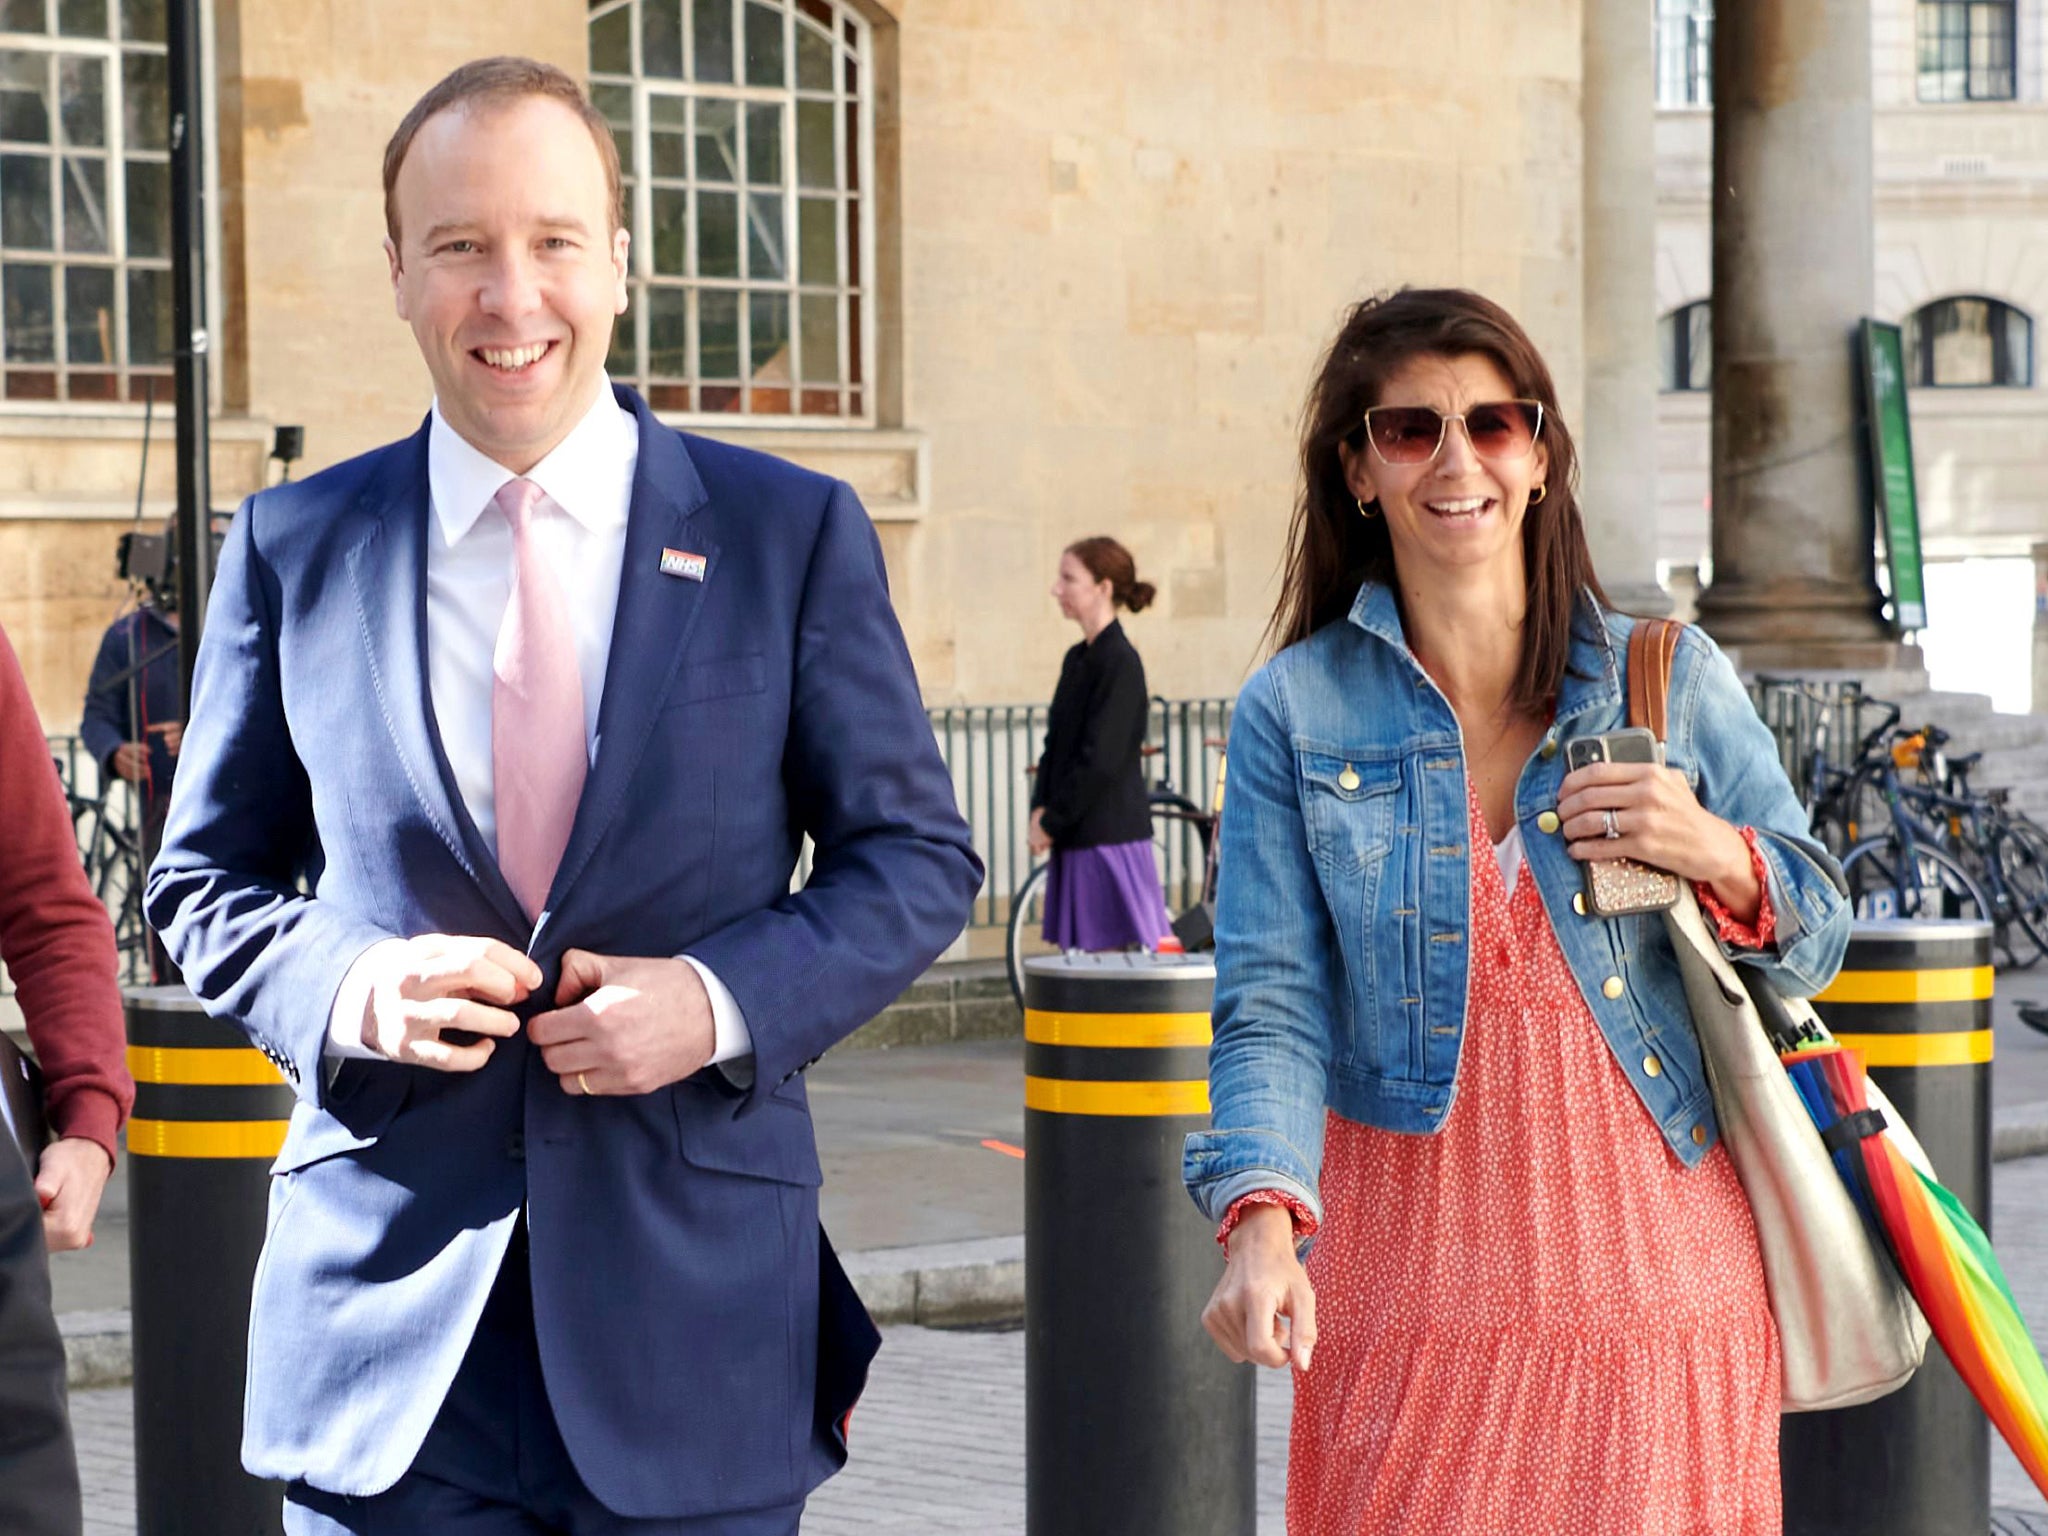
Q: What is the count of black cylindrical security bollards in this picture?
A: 3